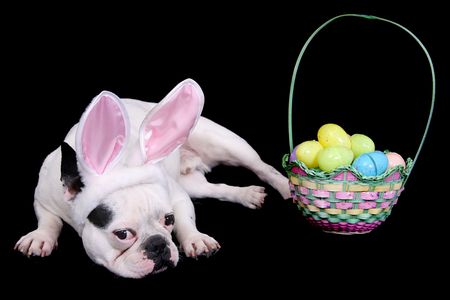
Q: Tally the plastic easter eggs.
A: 7